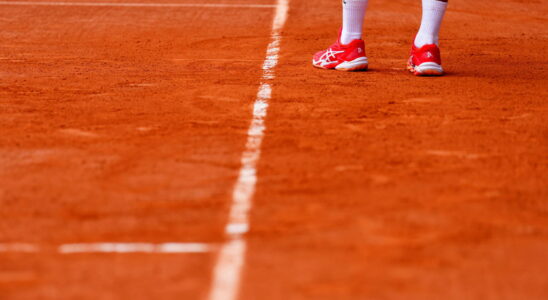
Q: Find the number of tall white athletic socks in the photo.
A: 2